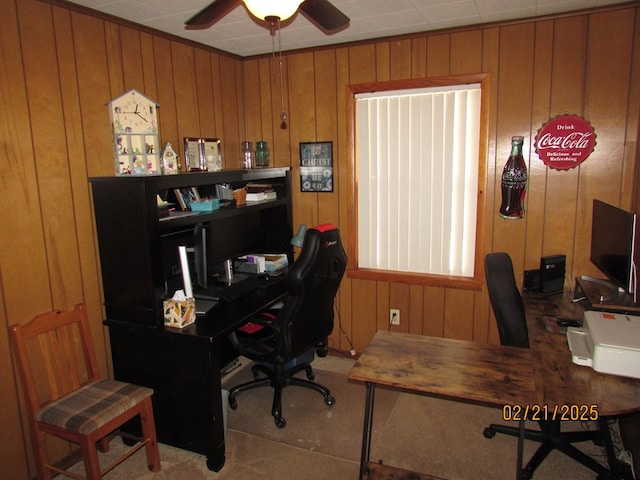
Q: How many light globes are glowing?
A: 1